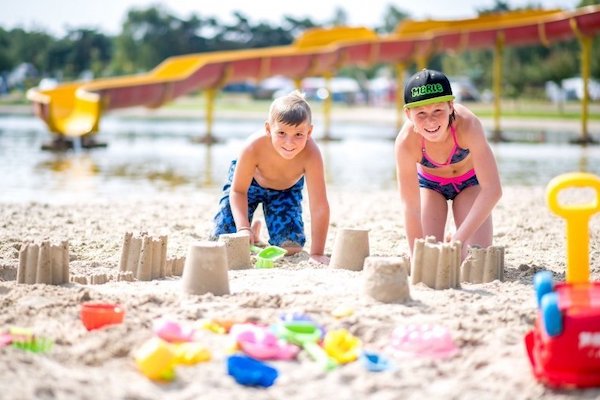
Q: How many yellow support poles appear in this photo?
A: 7